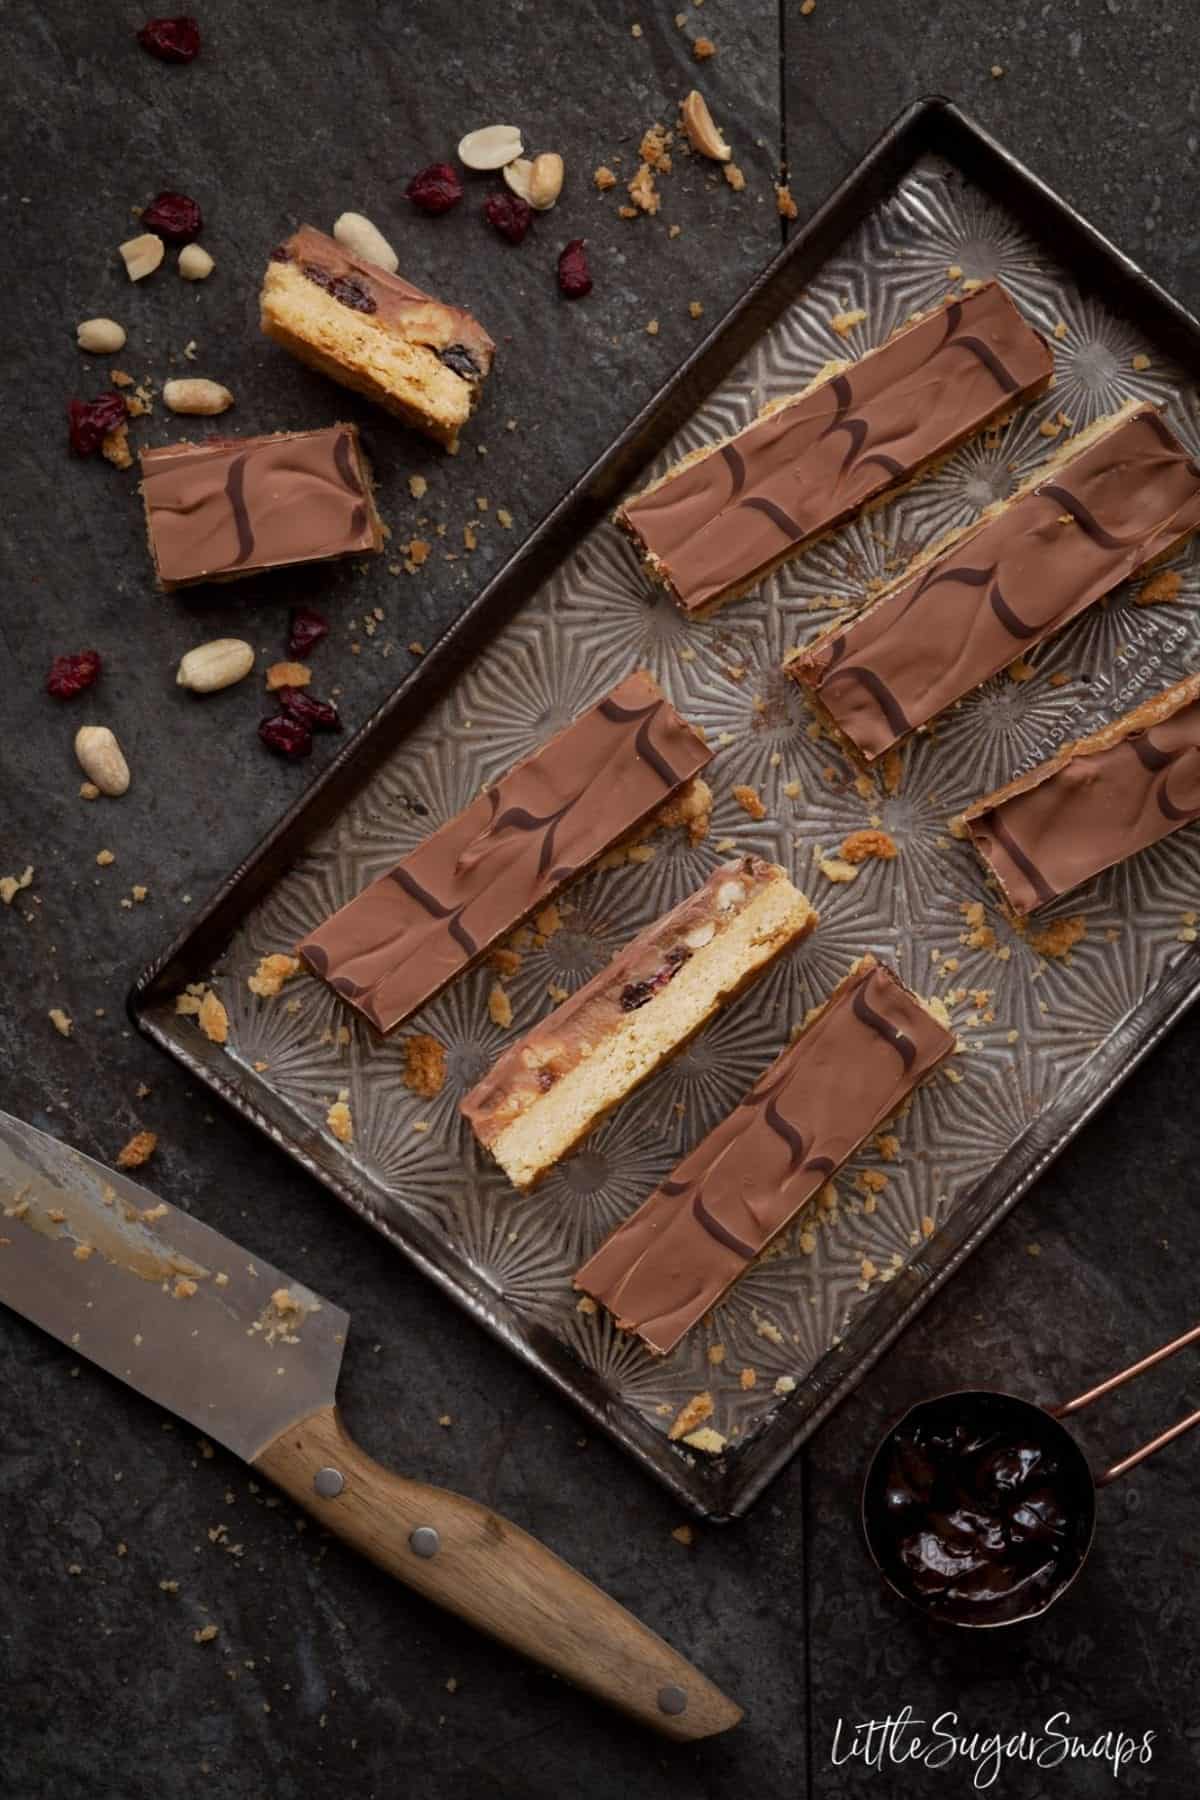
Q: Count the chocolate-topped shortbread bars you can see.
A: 8